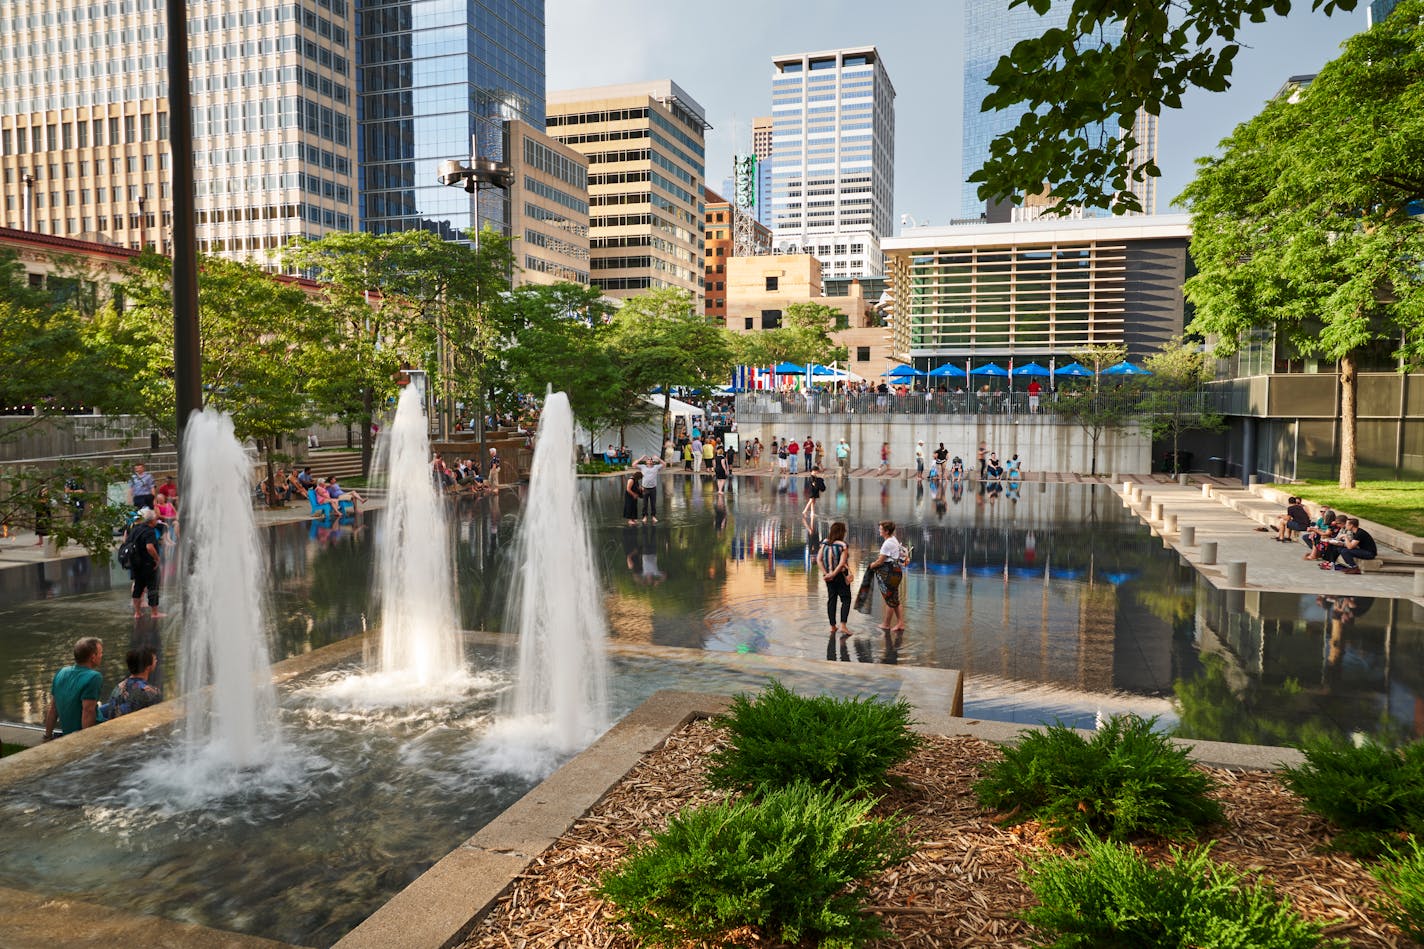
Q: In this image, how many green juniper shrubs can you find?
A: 6